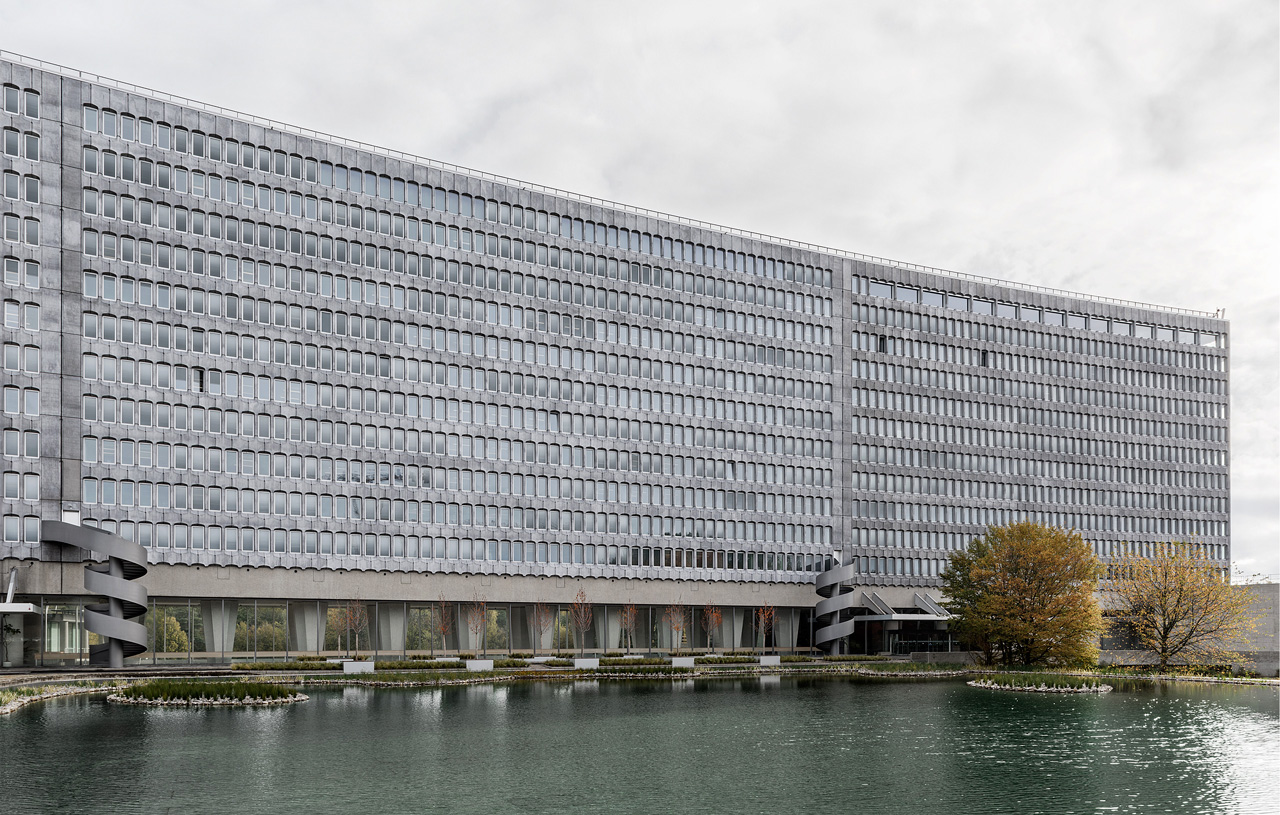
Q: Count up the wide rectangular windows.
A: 15